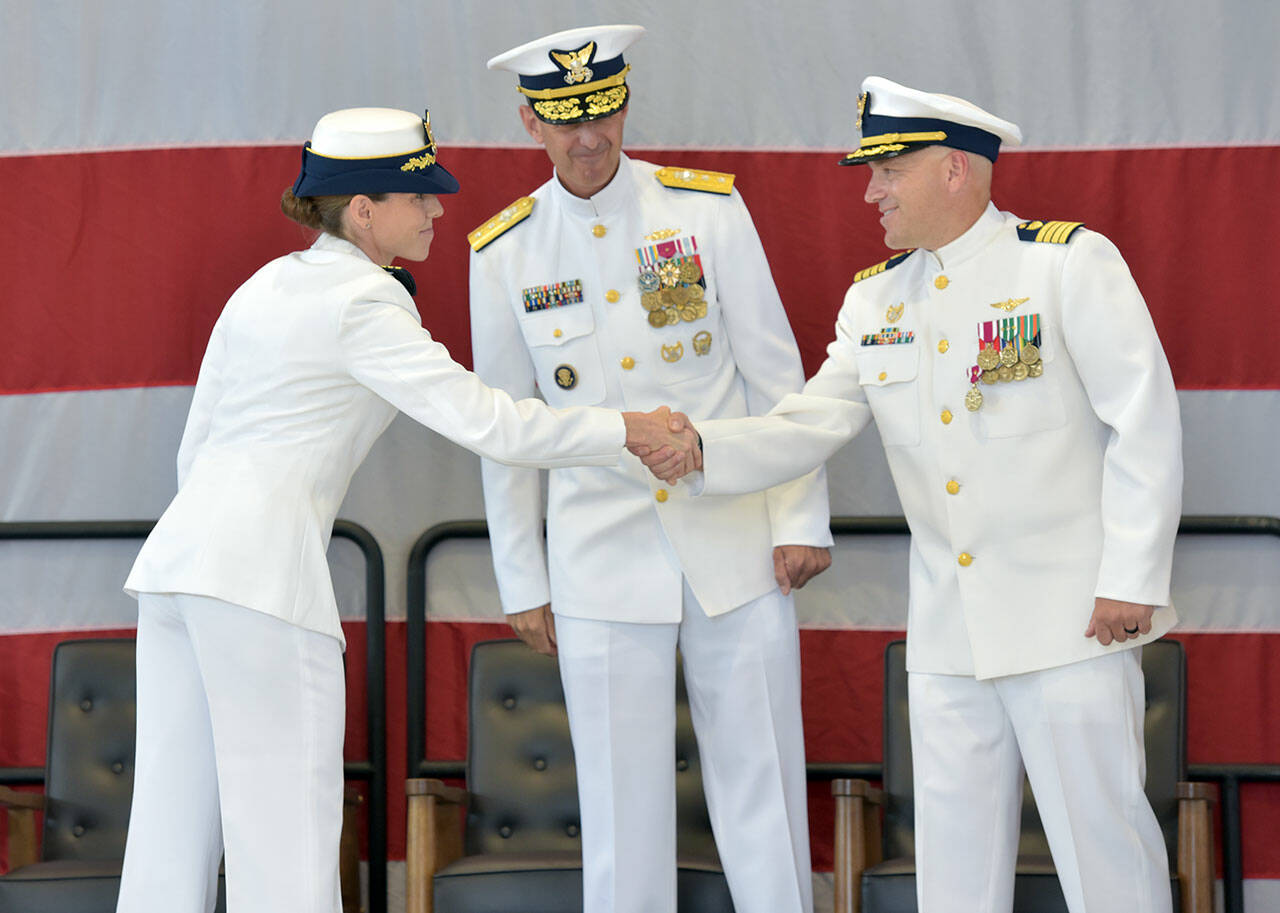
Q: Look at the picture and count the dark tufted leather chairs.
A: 3